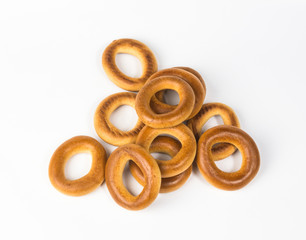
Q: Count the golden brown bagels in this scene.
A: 11